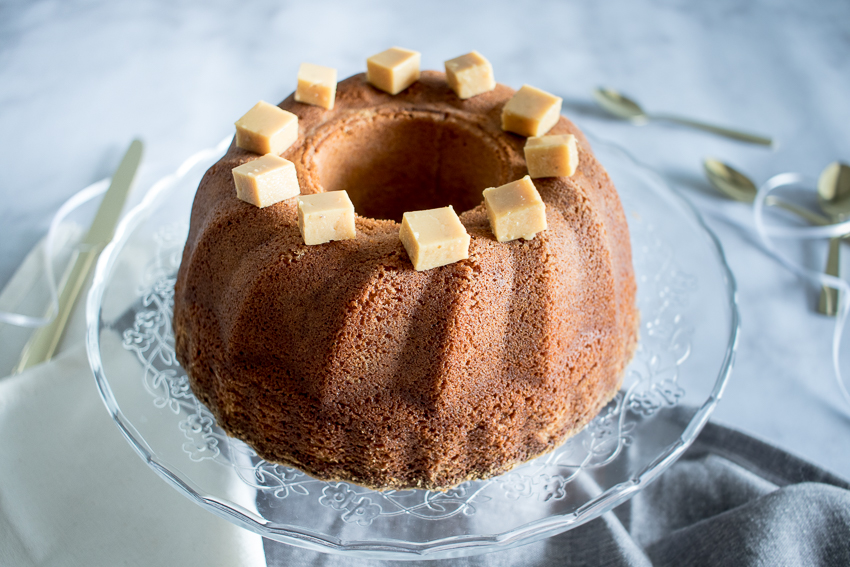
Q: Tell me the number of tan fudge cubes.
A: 10